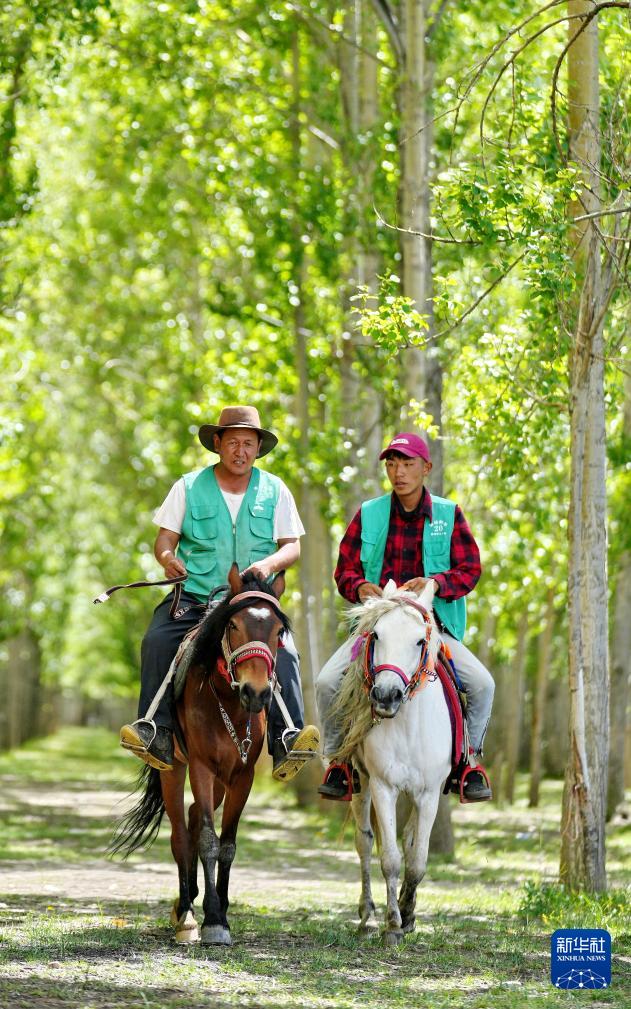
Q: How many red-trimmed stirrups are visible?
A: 2